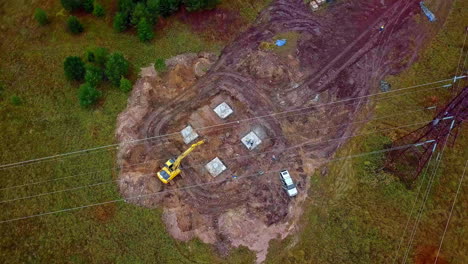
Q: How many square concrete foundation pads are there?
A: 4